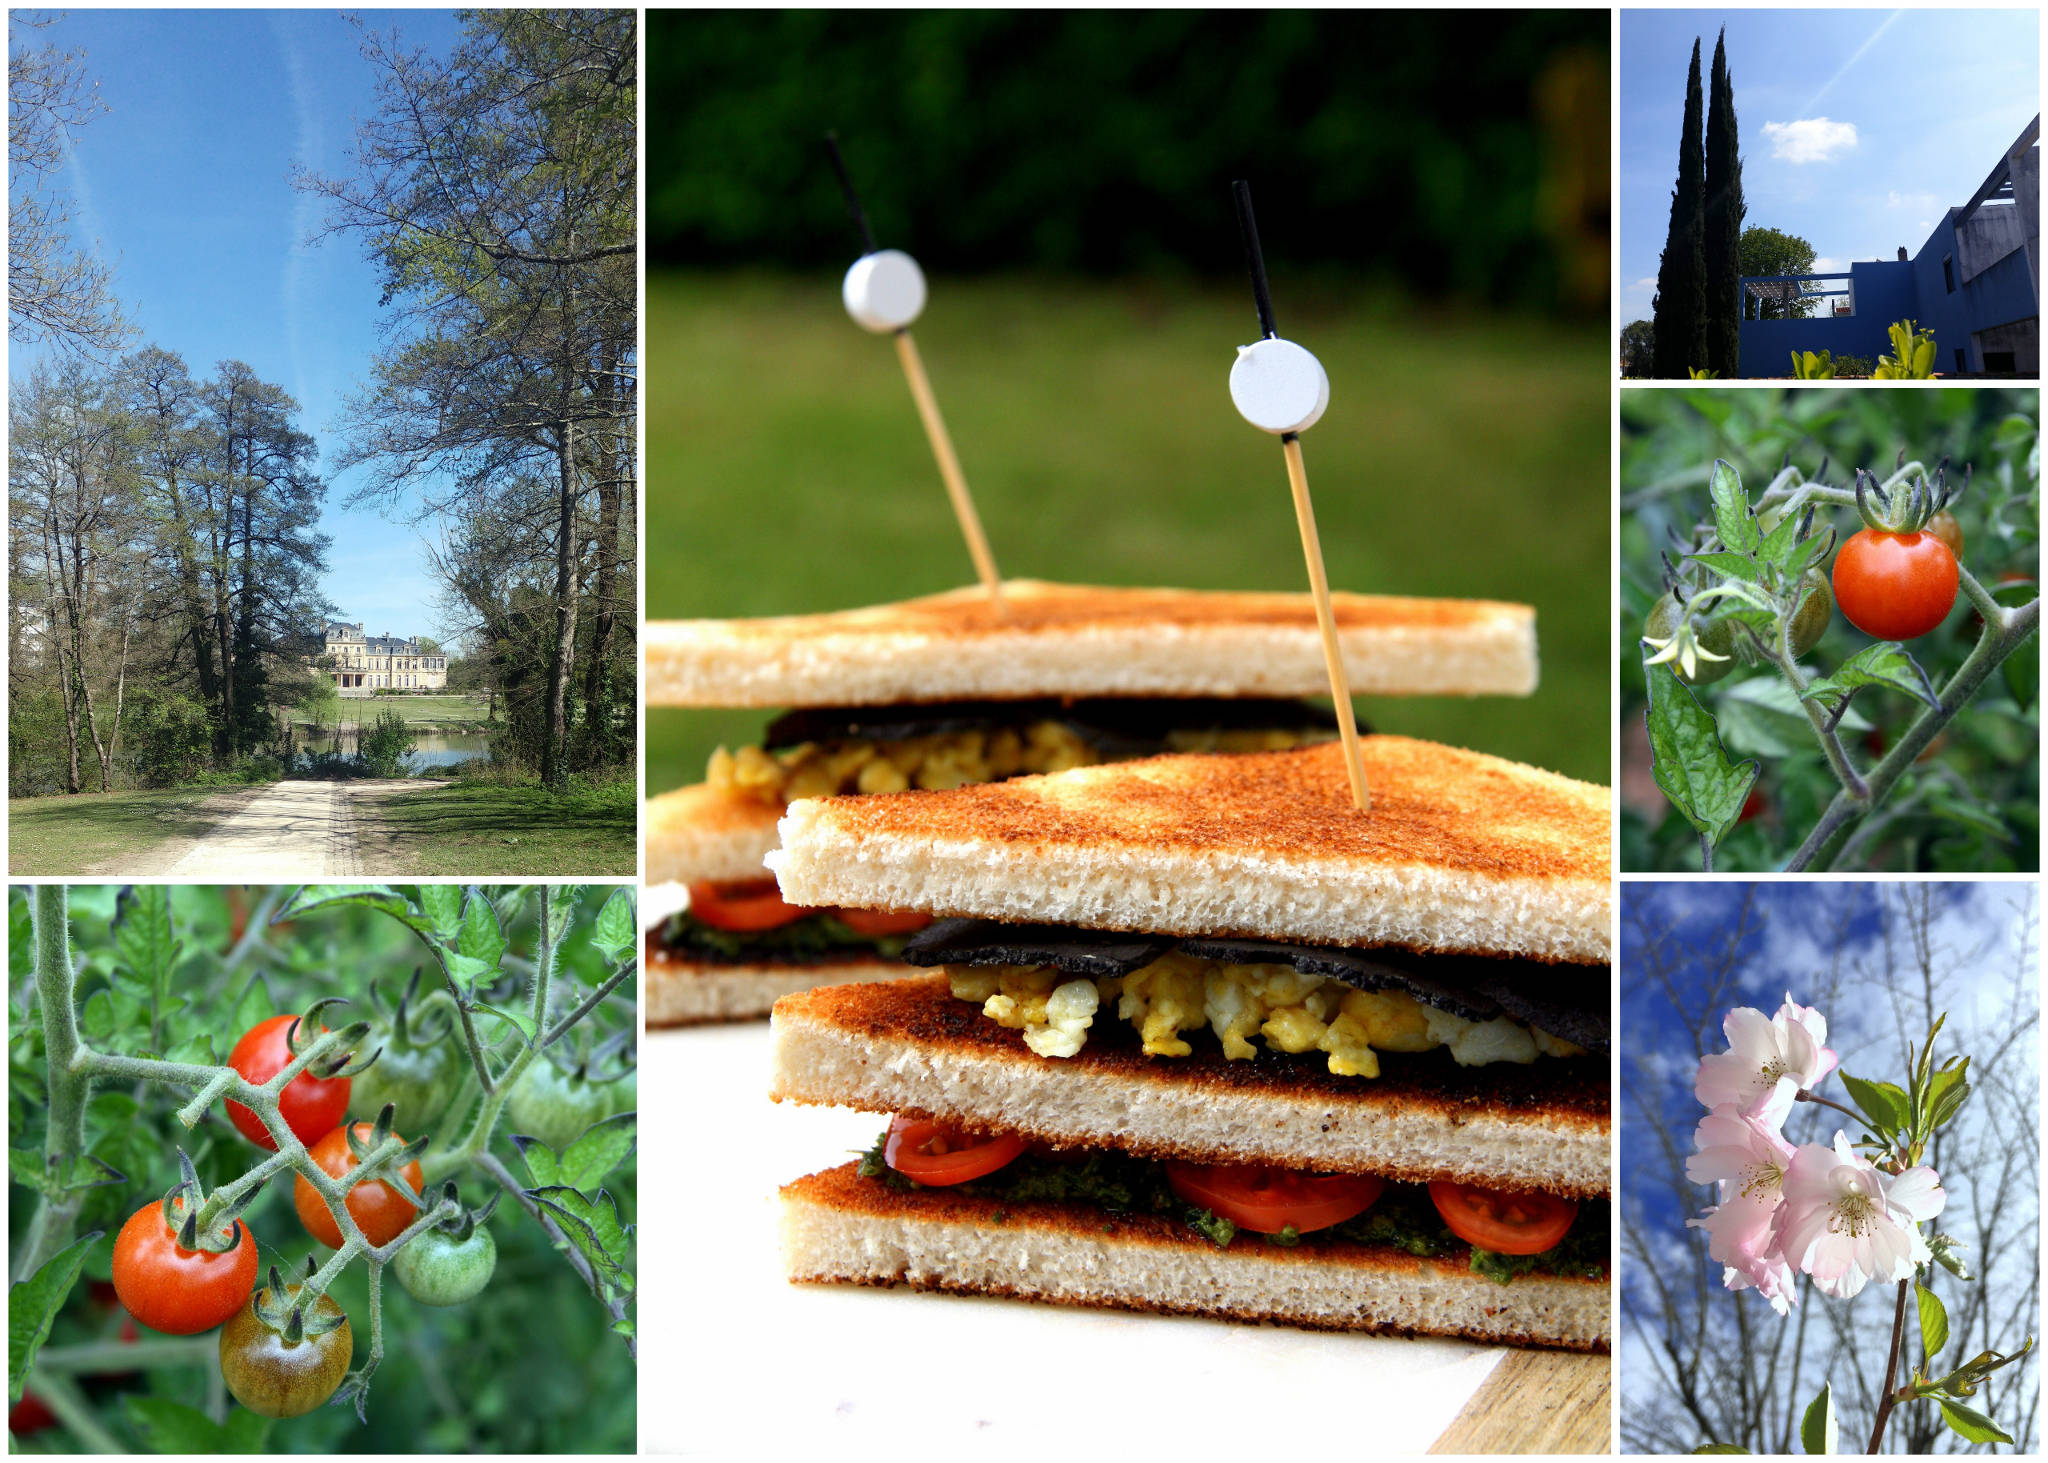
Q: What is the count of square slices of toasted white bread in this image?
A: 6